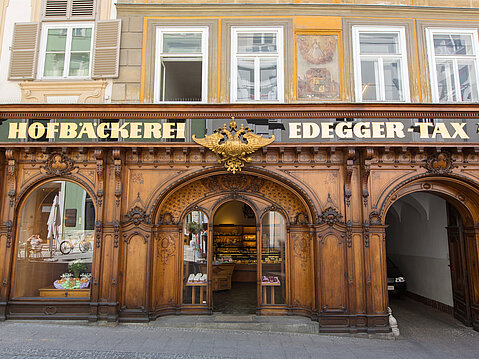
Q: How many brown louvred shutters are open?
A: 2